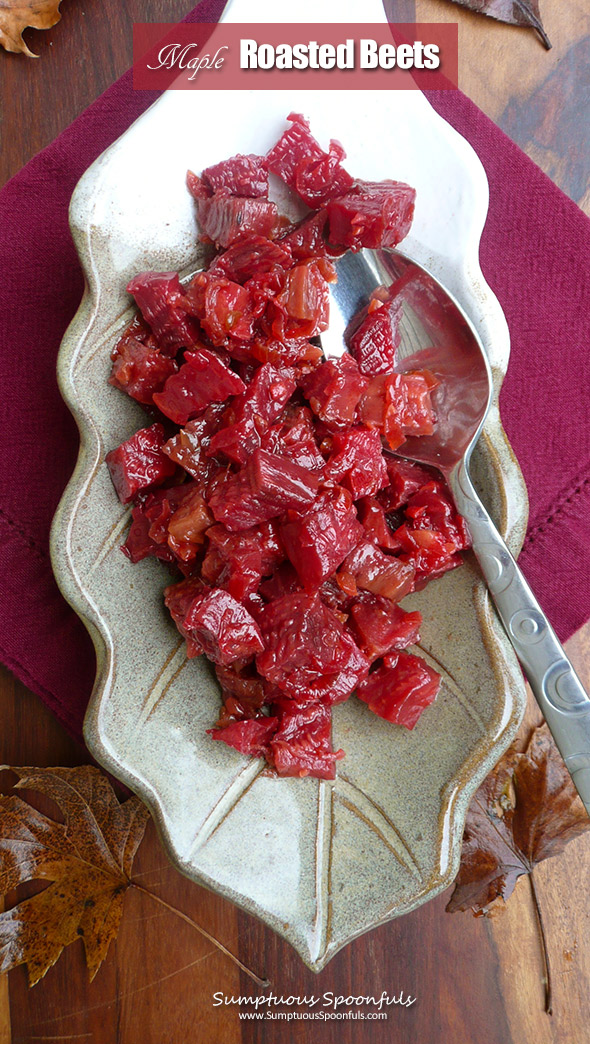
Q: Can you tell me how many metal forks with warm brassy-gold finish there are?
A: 0